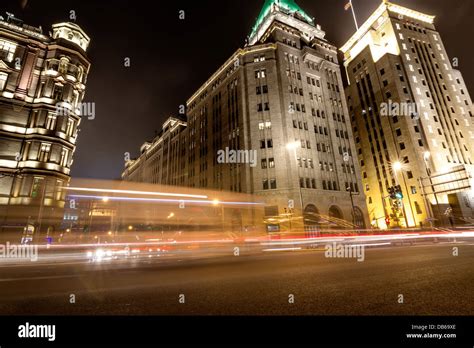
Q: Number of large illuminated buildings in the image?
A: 3